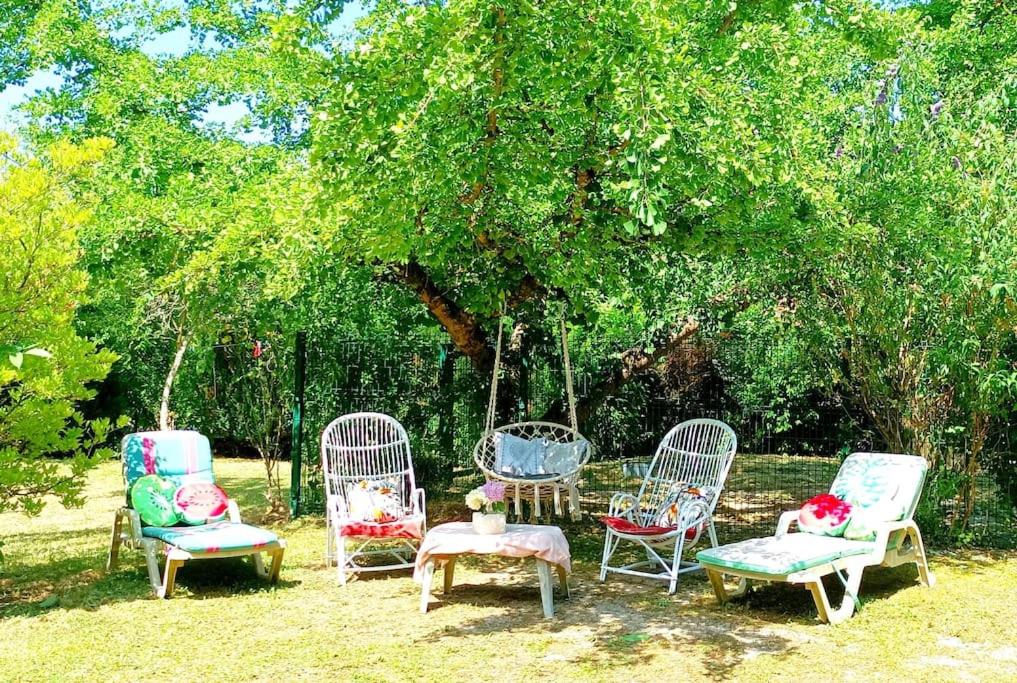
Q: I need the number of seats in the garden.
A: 5